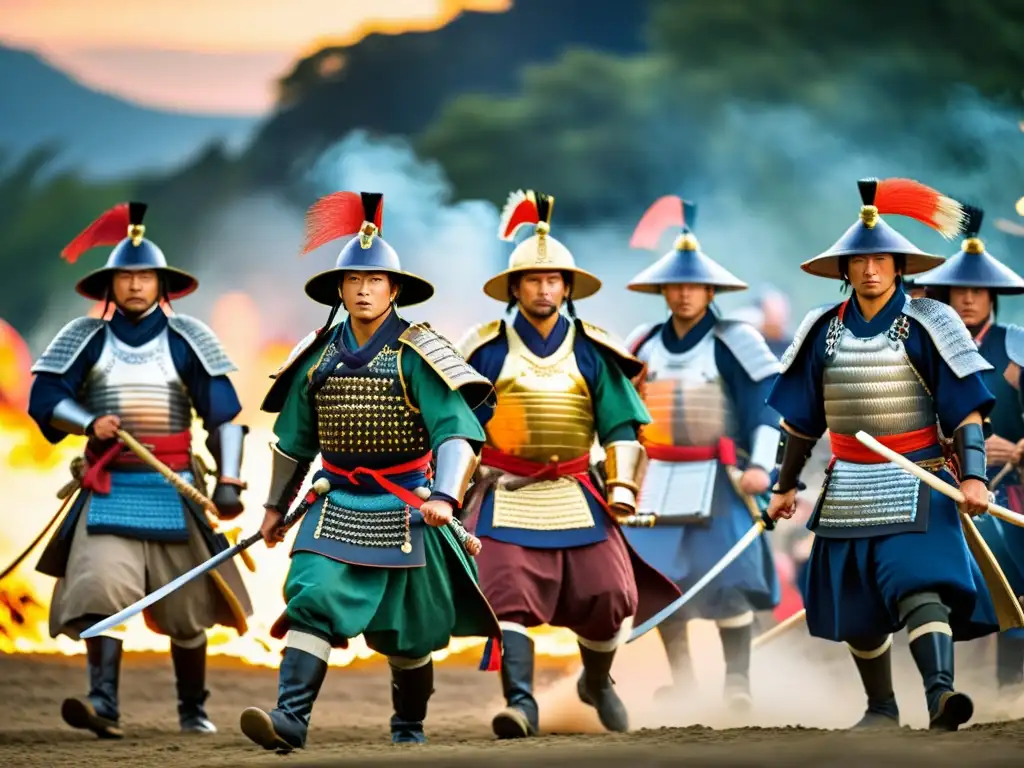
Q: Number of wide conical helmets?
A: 6